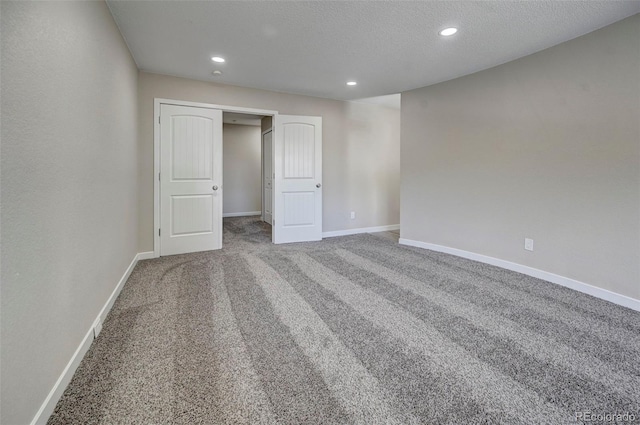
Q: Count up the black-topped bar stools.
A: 0